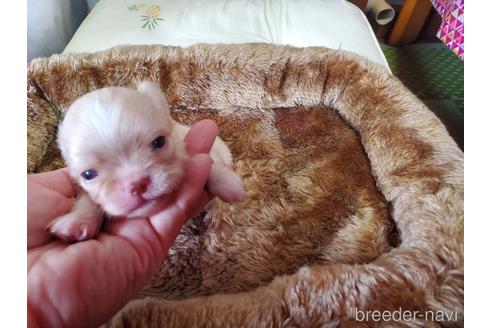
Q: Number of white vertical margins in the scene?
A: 2